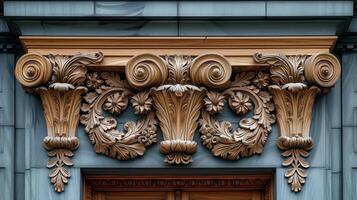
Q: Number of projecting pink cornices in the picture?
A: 0